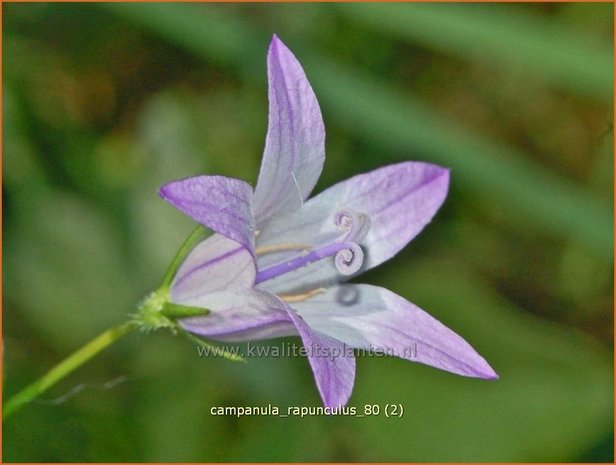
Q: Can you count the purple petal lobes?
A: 5